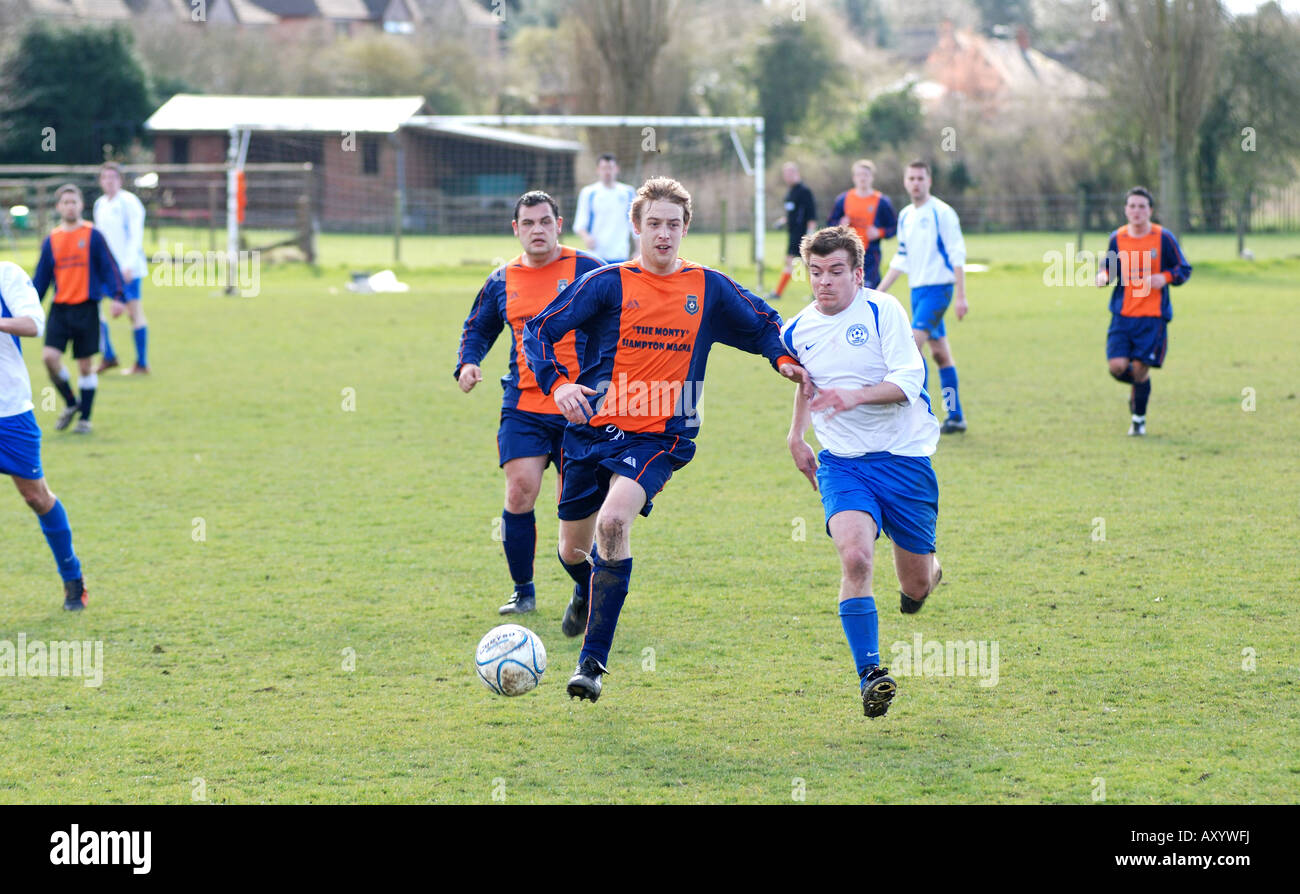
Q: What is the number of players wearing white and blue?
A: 5